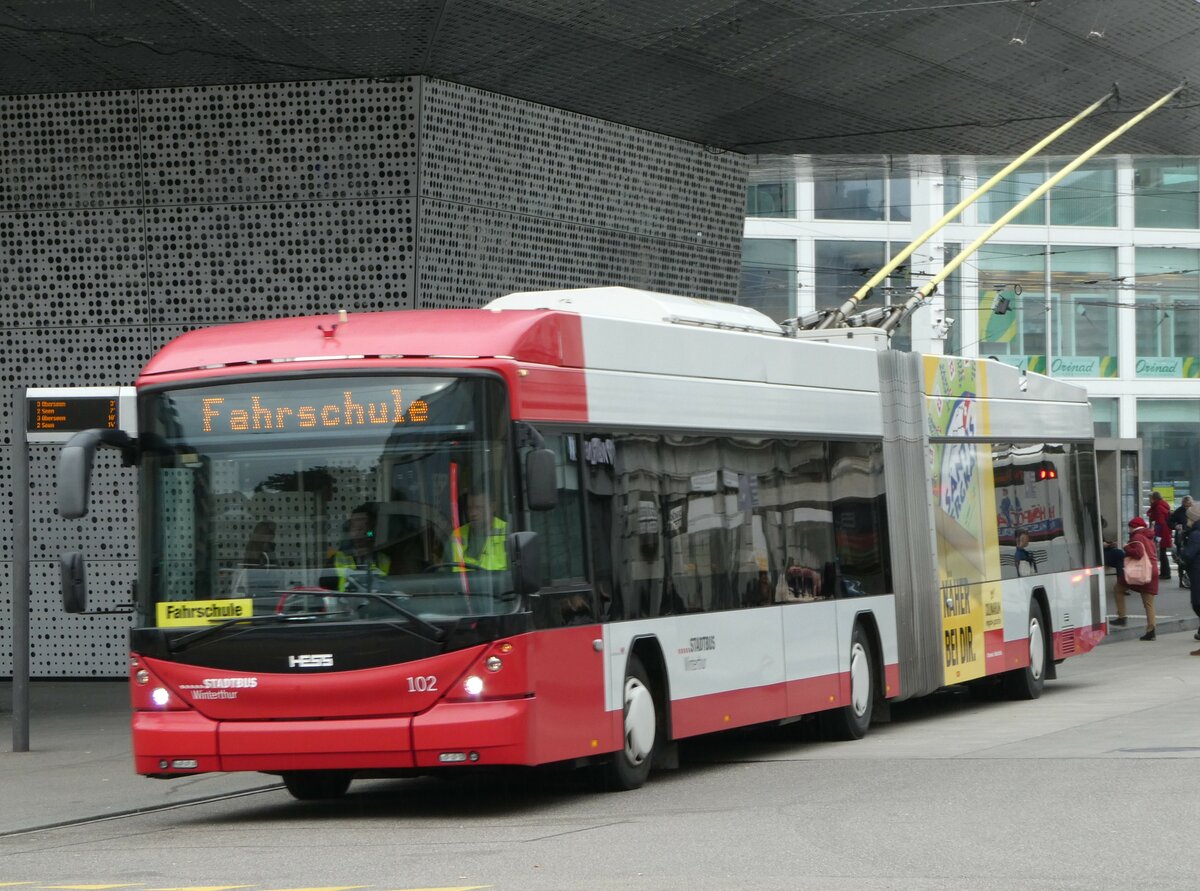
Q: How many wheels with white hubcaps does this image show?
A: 3